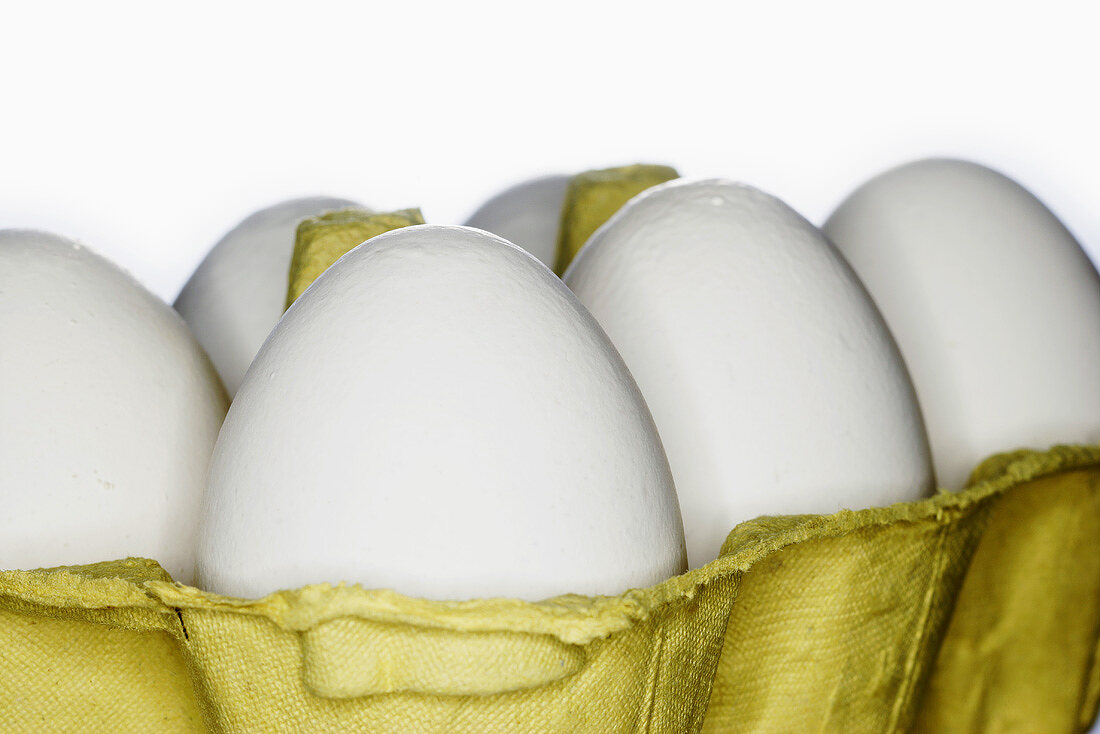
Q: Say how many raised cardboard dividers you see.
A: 2